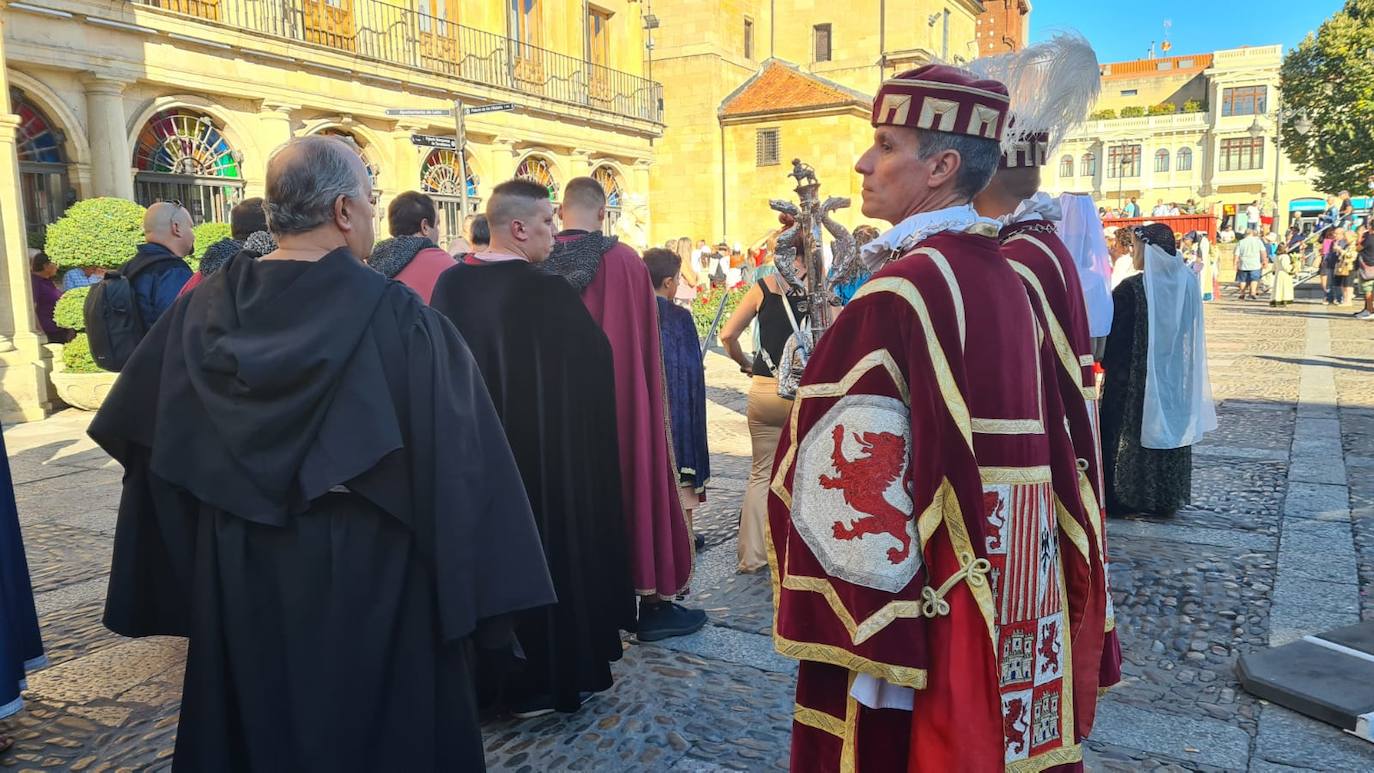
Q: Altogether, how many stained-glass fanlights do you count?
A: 6